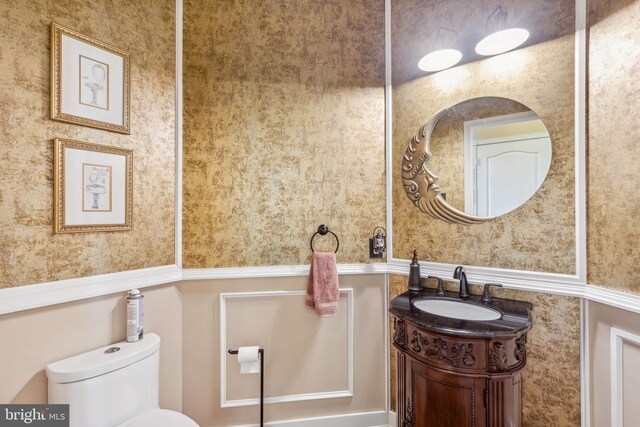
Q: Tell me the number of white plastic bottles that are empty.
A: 0